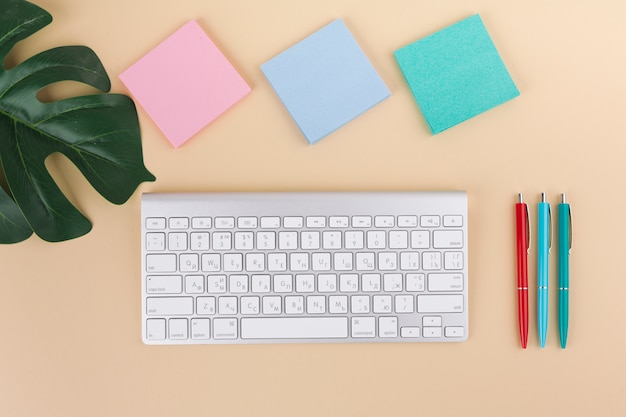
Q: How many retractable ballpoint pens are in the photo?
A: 3